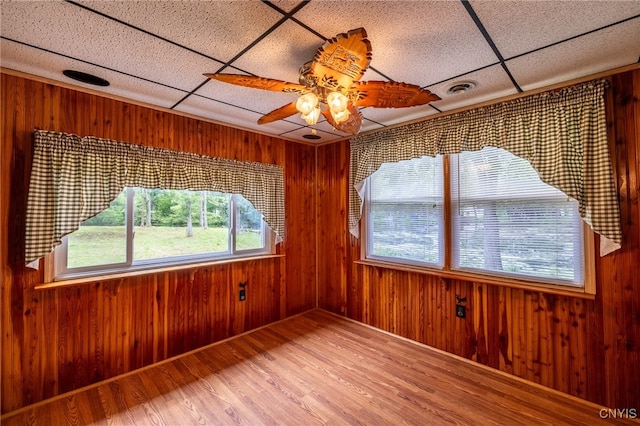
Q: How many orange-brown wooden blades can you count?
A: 5